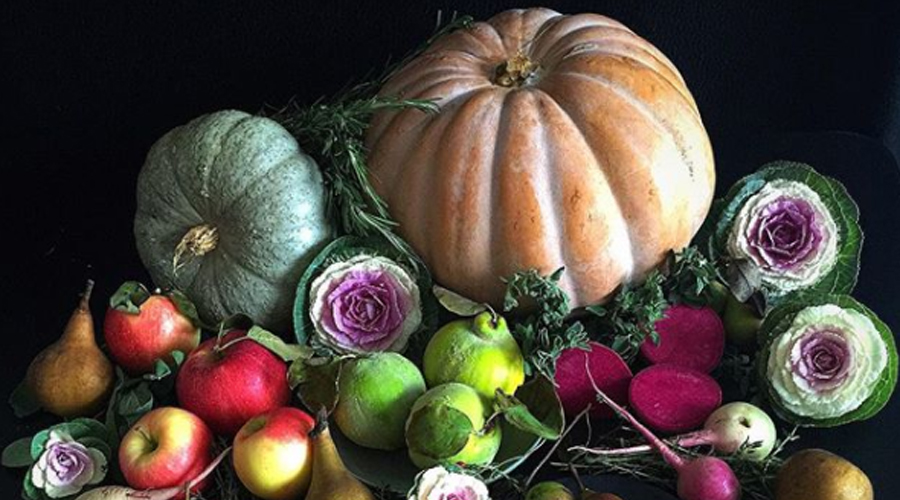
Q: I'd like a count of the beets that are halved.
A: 3